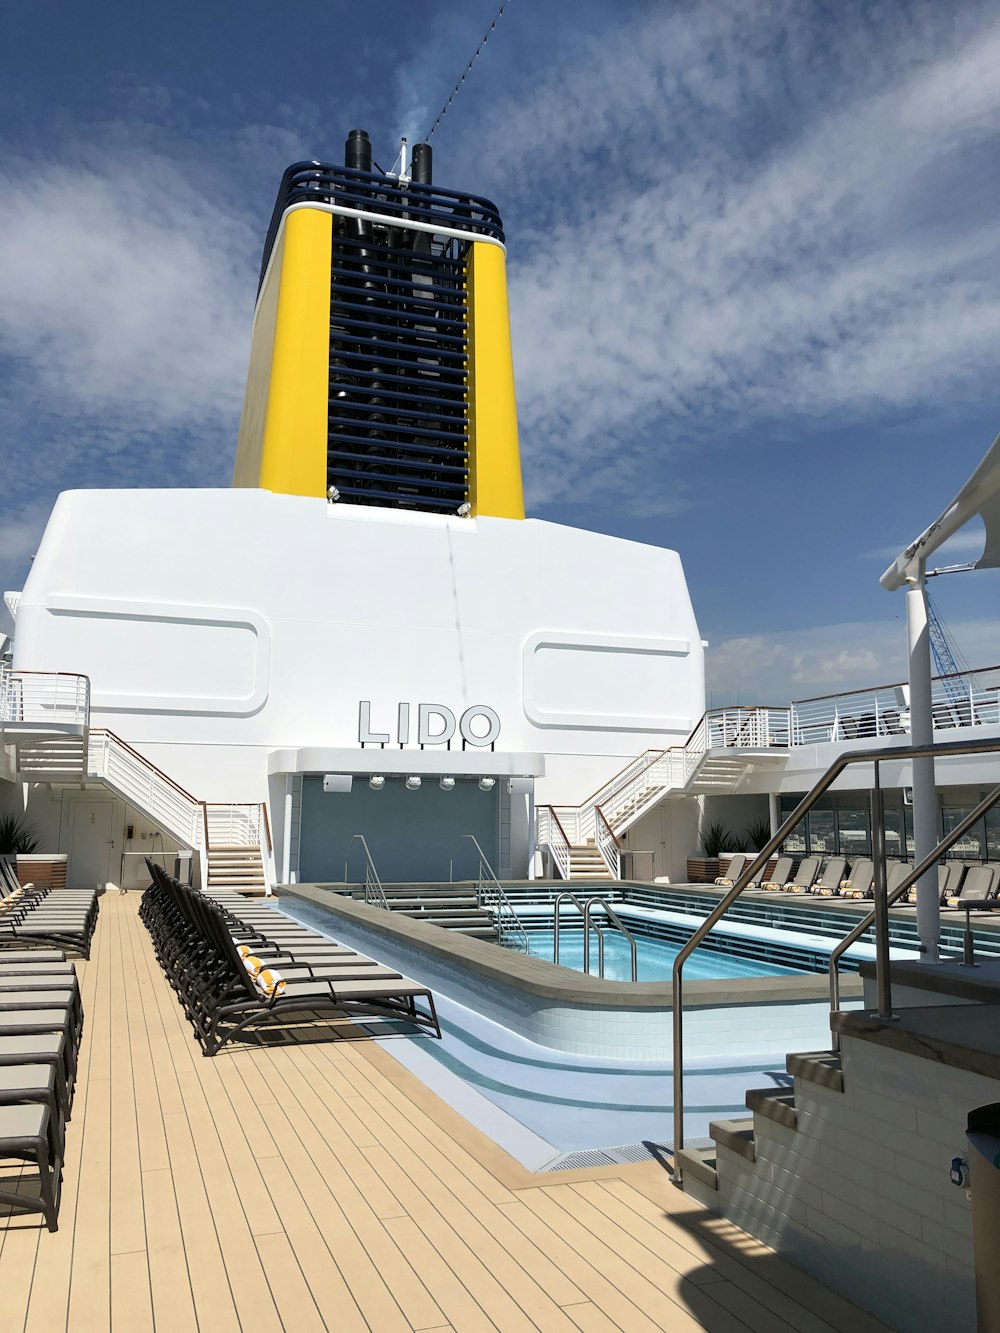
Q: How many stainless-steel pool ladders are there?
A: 1